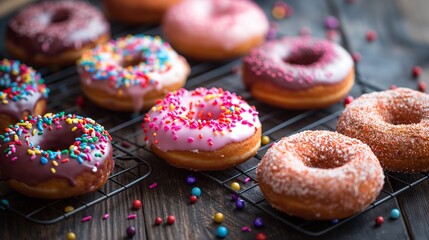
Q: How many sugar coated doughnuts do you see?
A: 2